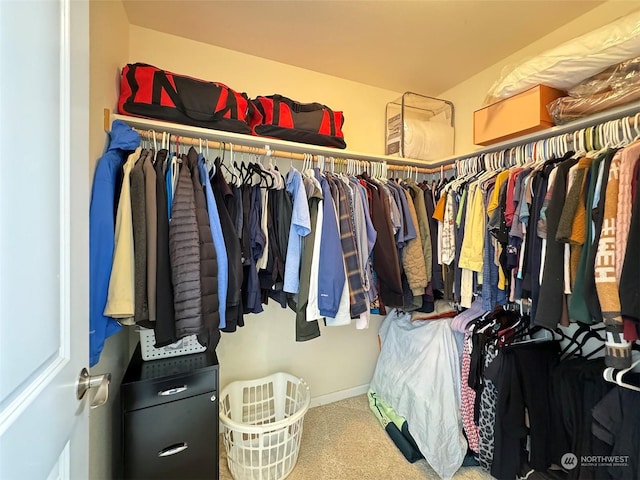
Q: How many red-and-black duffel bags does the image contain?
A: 2